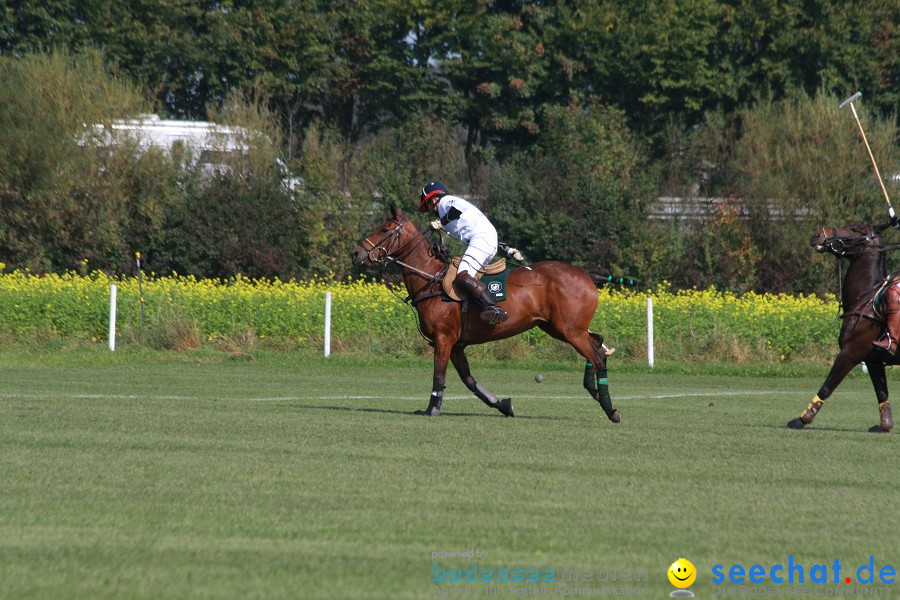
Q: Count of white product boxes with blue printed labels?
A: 0